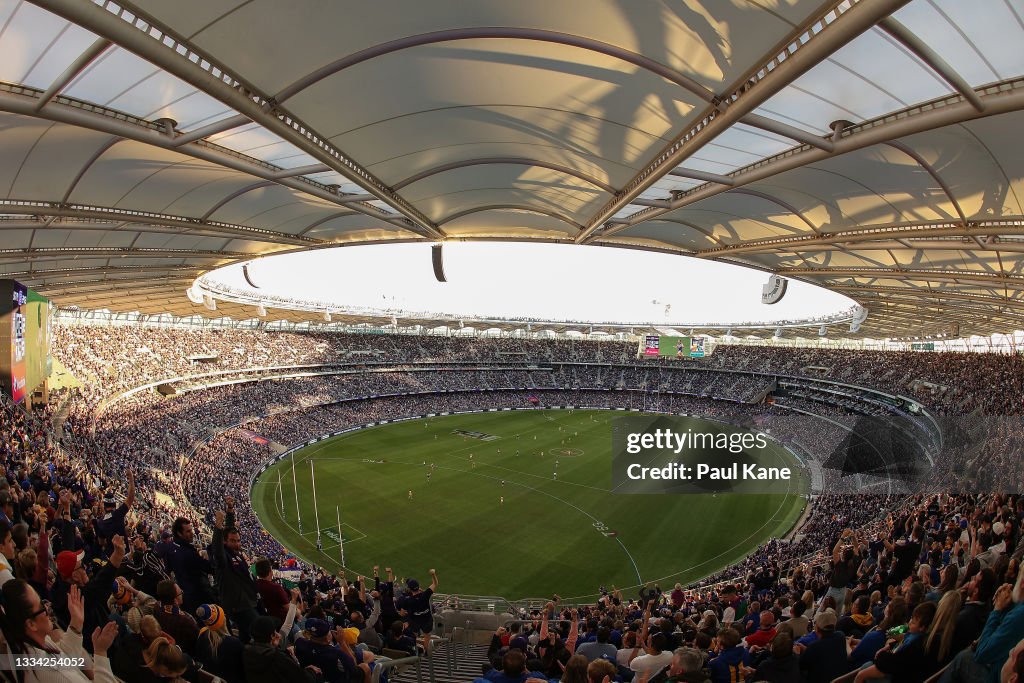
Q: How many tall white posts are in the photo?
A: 4